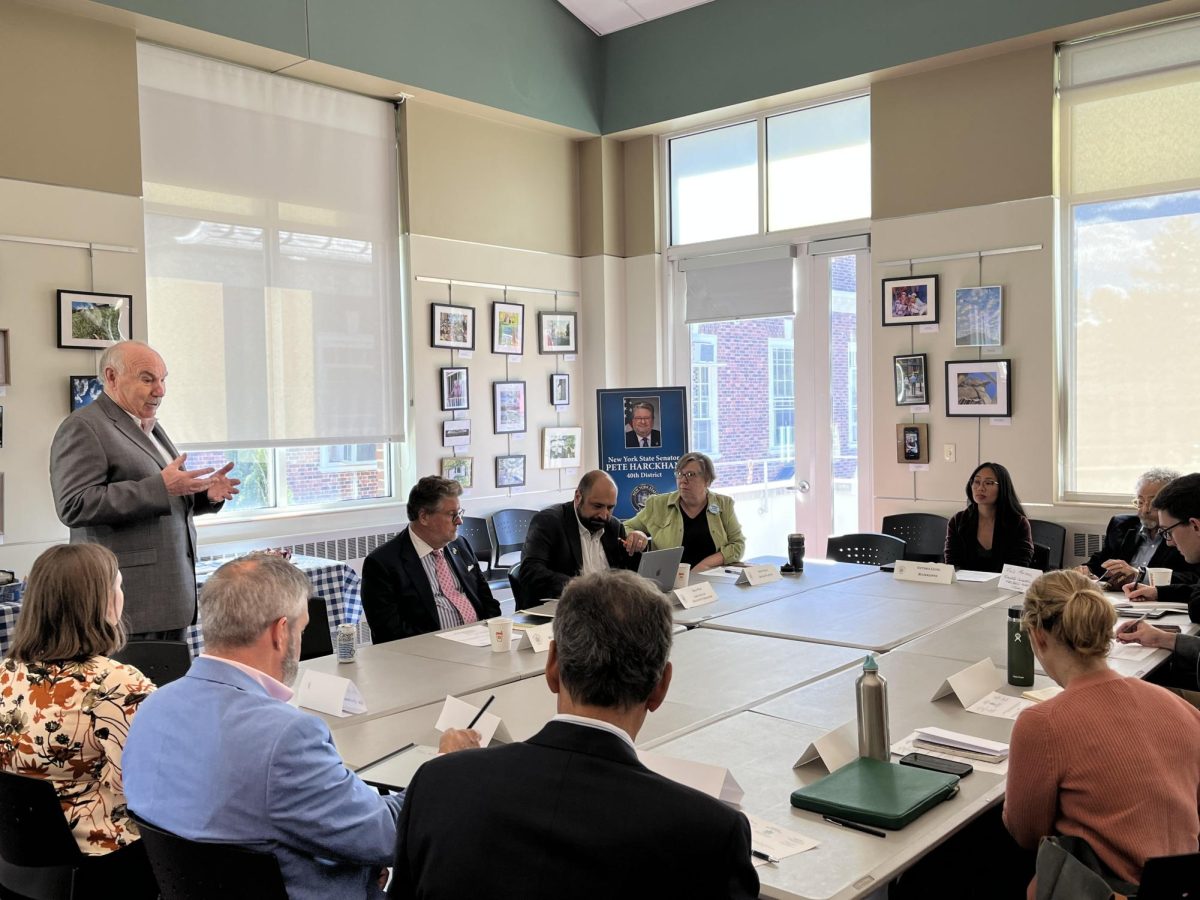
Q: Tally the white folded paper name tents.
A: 10